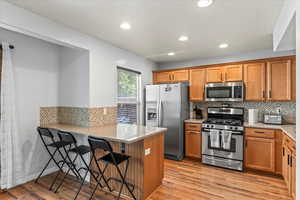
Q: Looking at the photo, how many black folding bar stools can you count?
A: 3